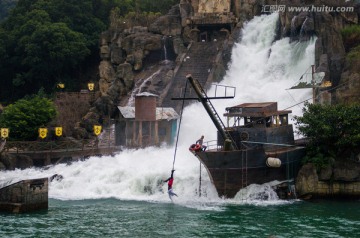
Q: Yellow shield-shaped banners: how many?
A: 6